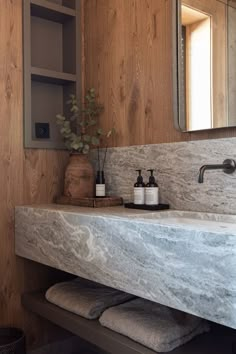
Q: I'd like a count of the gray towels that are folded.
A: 2